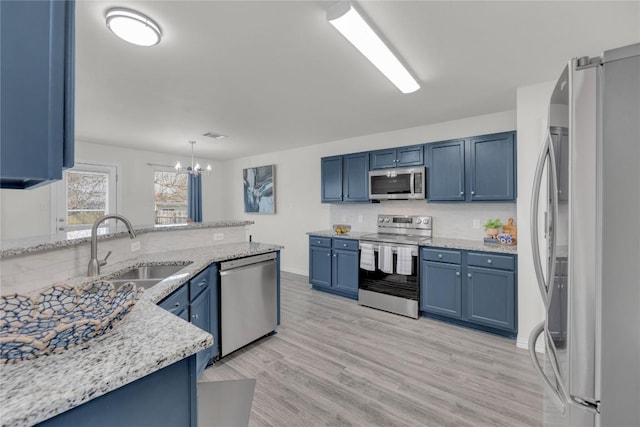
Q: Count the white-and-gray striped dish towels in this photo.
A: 3